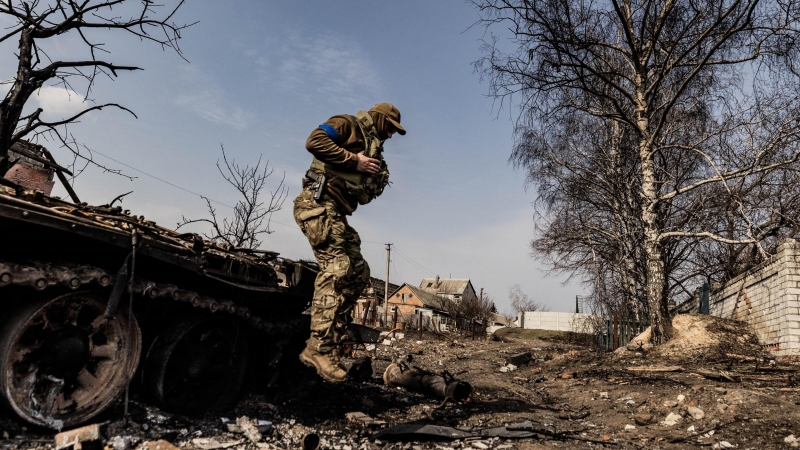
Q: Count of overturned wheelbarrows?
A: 0